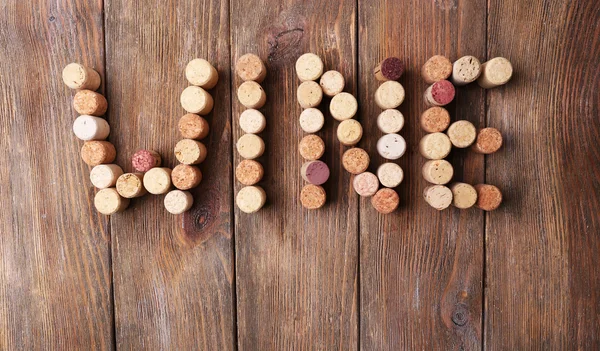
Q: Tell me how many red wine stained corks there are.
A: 4